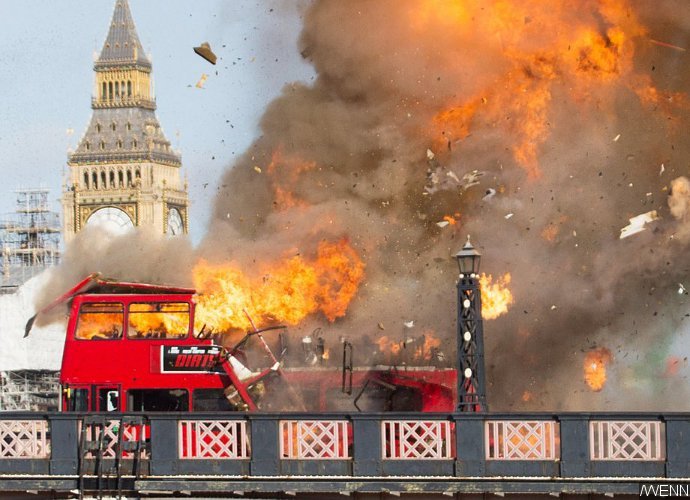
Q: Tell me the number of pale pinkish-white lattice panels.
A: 7